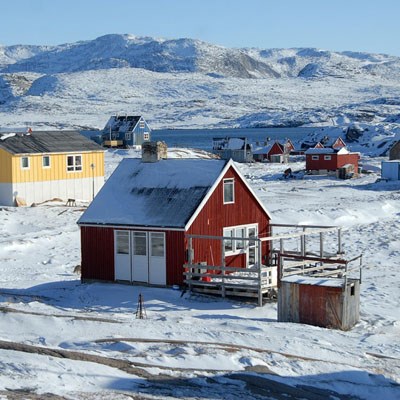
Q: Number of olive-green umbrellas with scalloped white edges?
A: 0